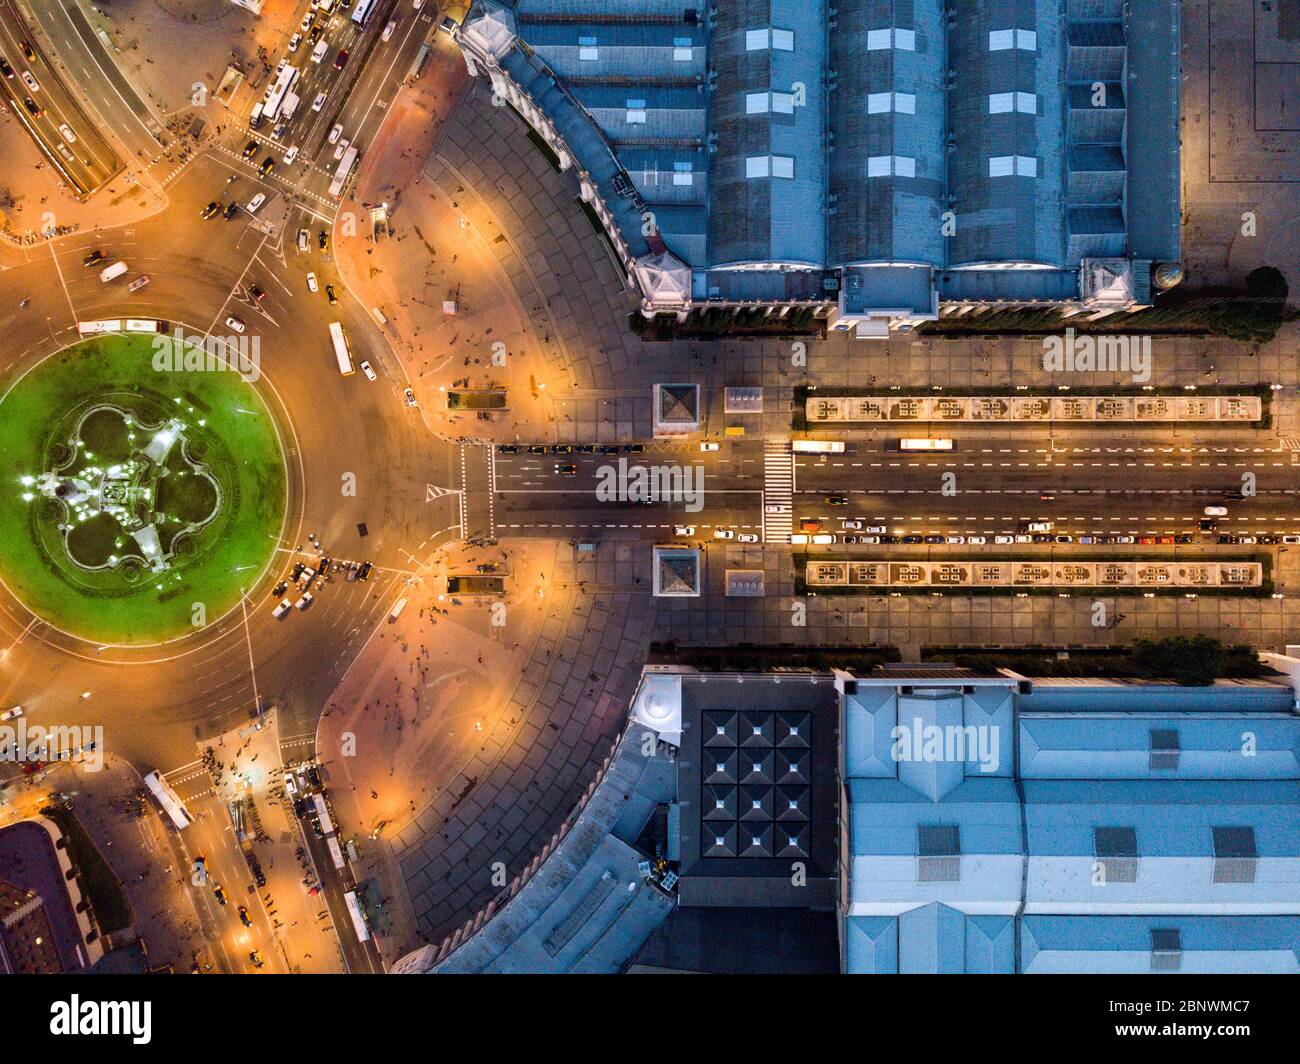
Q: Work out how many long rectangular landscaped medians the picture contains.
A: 2